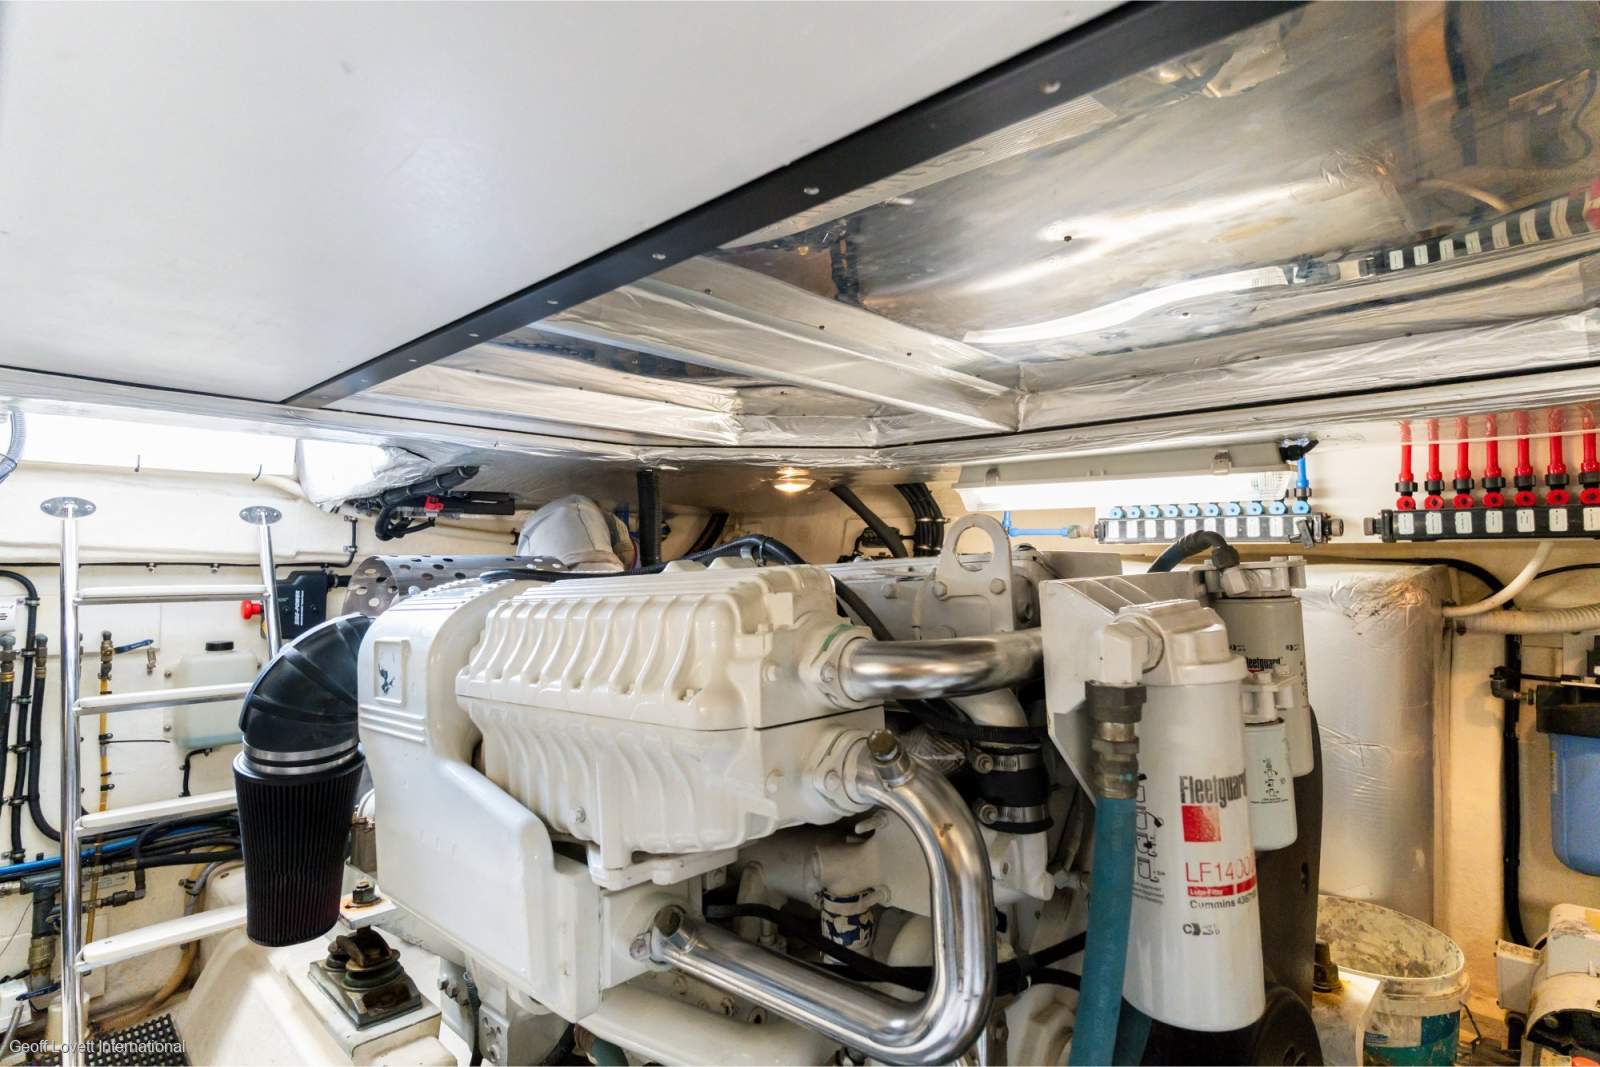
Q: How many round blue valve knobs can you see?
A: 10